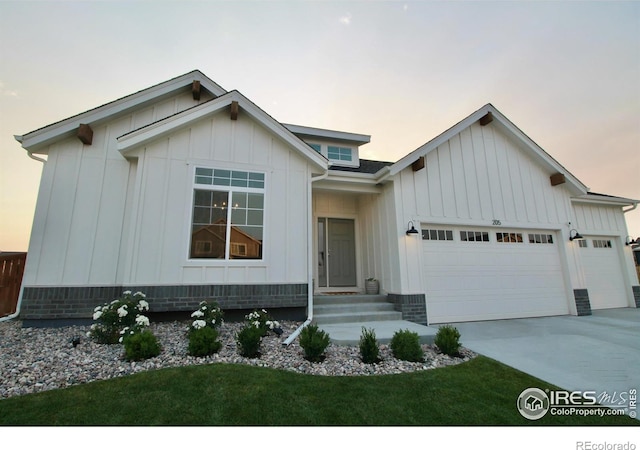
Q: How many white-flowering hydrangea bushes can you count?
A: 3